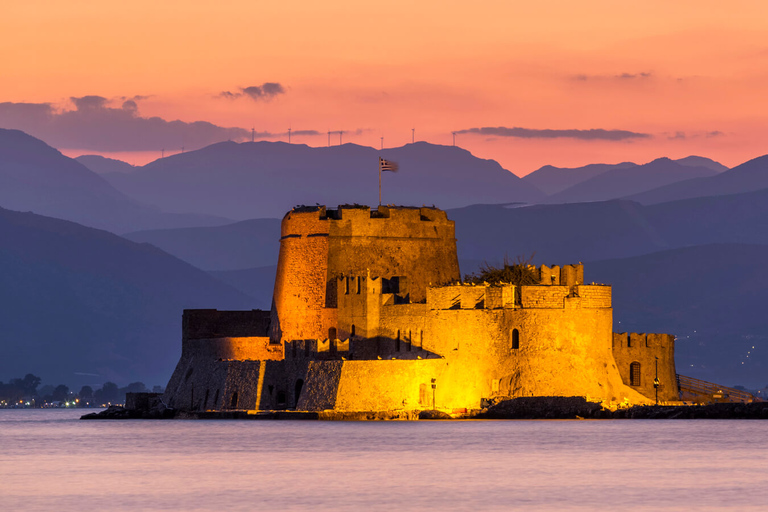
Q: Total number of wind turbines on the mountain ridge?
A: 9